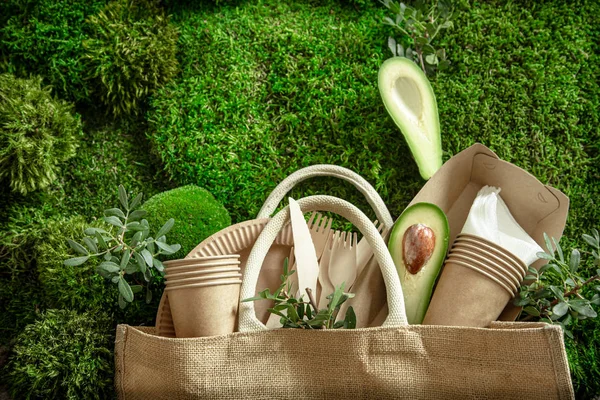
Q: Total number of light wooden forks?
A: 4